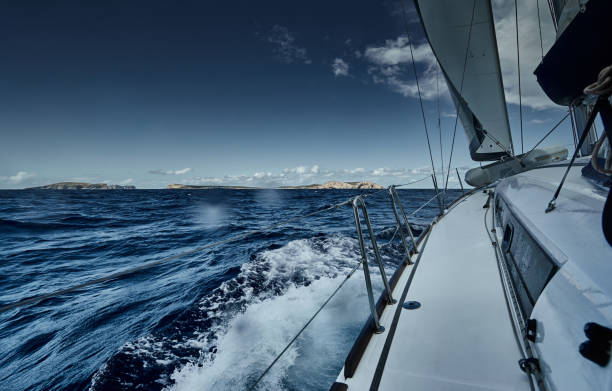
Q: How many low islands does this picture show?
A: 2